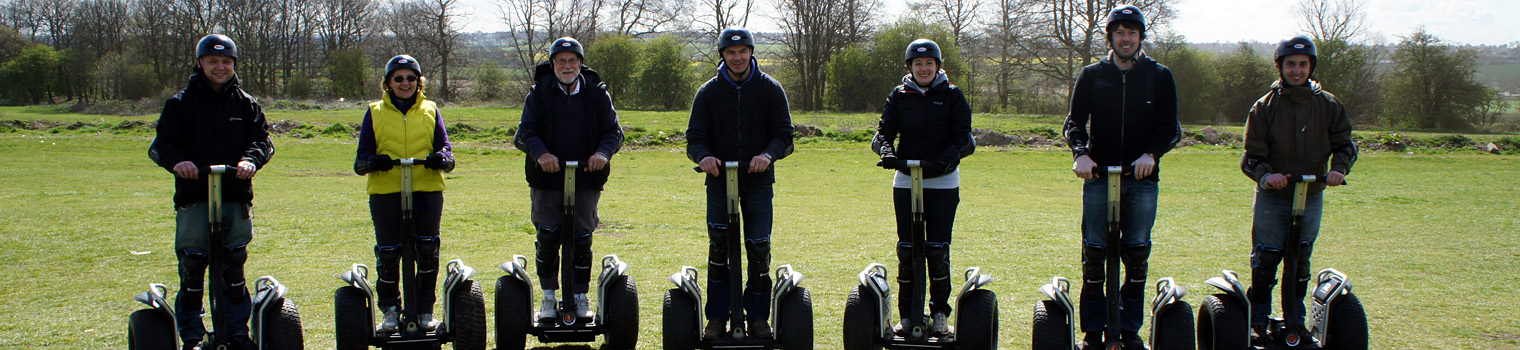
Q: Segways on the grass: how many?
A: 7